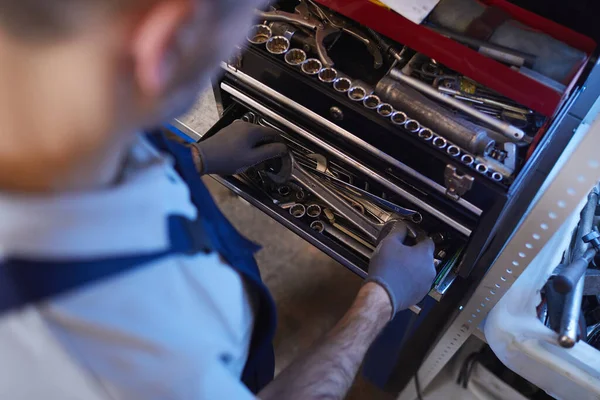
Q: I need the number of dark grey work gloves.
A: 2